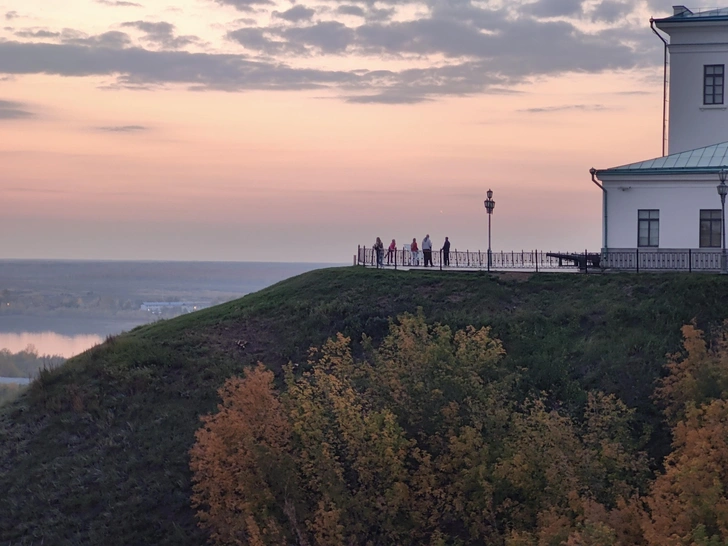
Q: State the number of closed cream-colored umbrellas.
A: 0